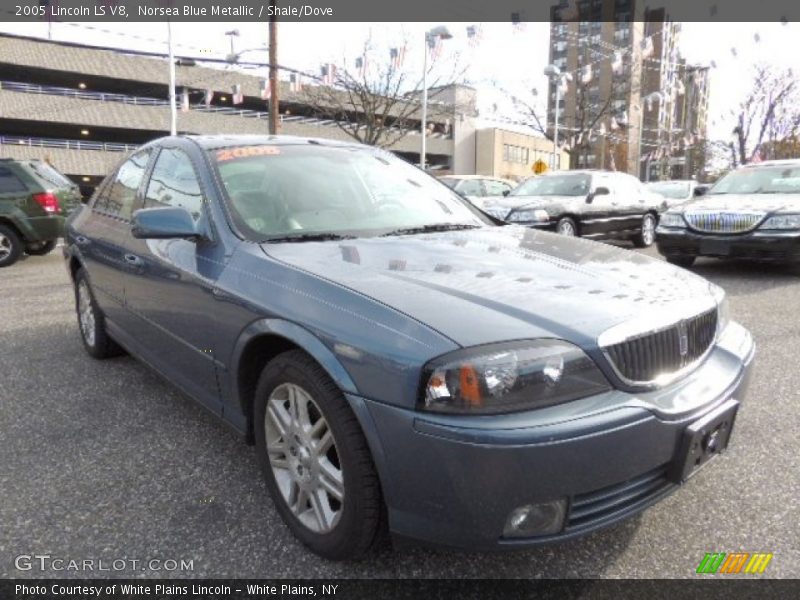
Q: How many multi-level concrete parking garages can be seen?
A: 1